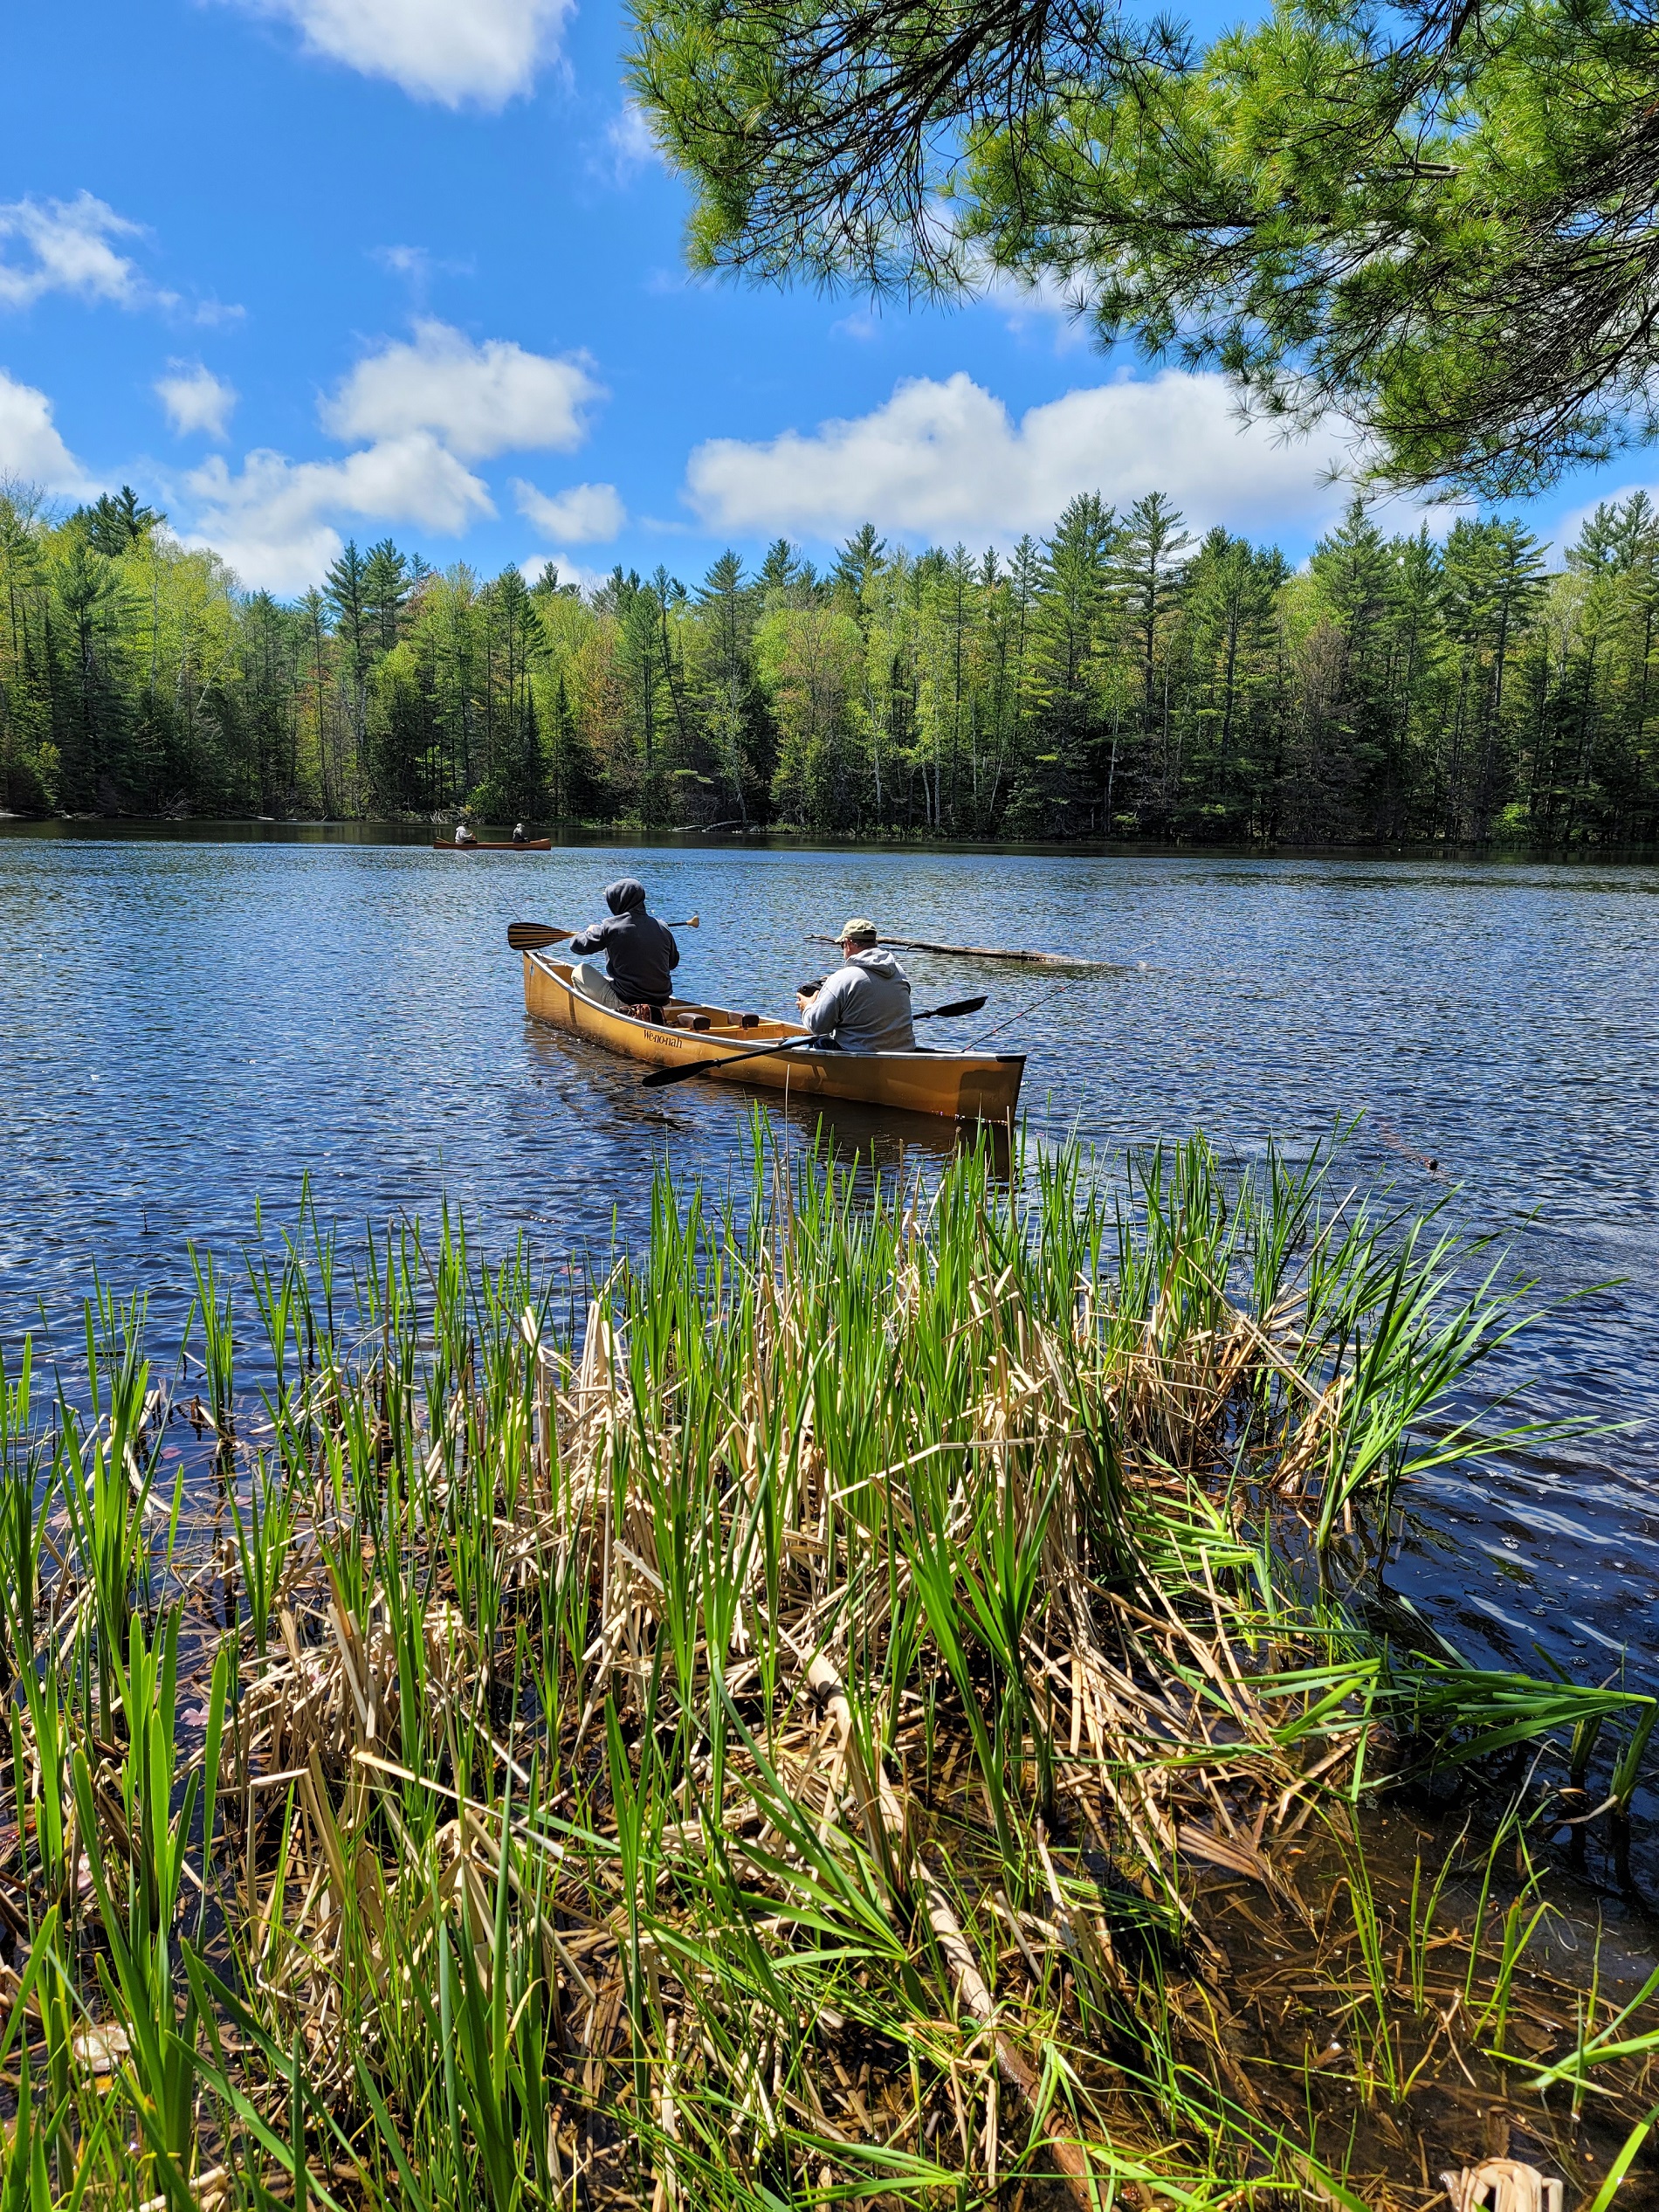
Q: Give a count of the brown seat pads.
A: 2